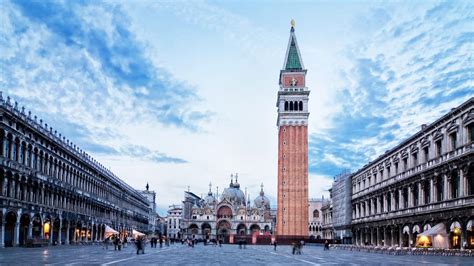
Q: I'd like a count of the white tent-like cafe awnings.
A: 3